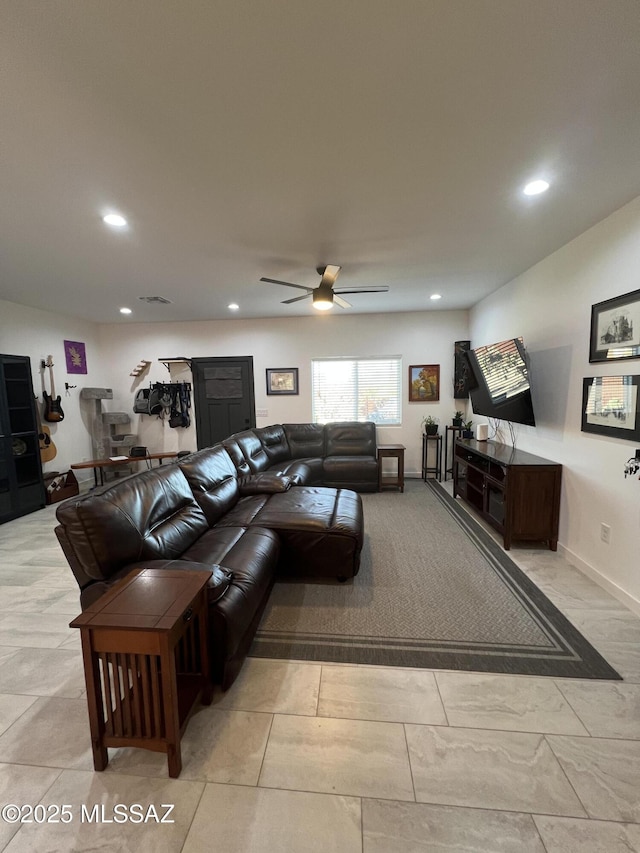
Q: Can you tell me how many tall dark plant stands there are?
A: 2